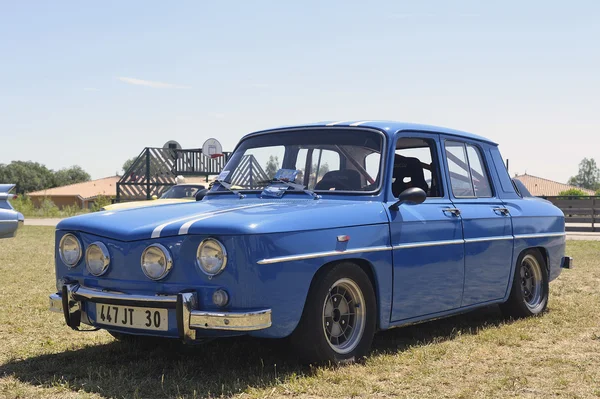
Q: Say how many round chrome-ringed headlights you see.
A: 4